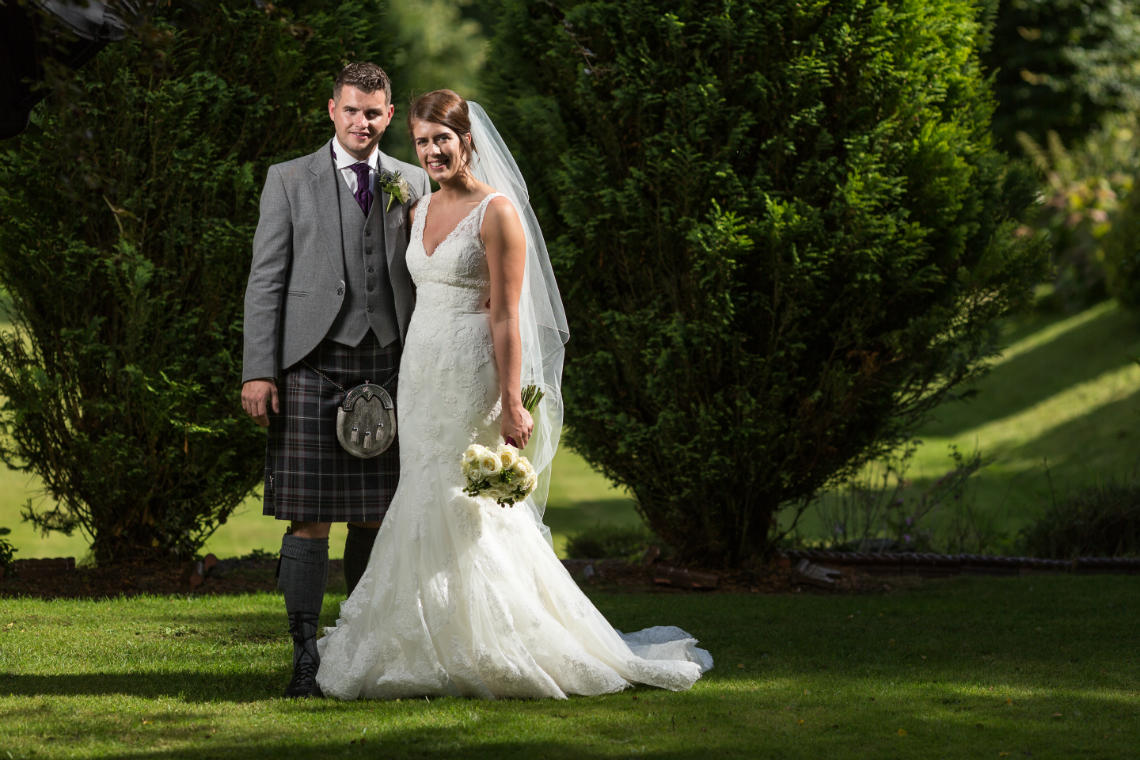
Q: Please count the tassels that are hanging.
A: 3